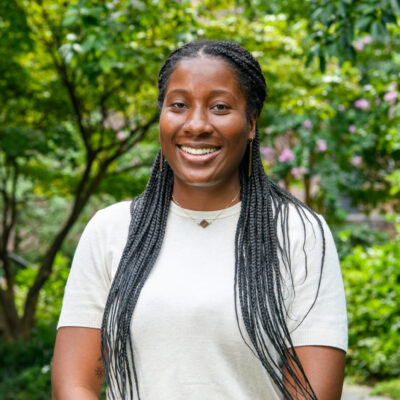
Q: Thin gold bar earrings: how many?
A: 2